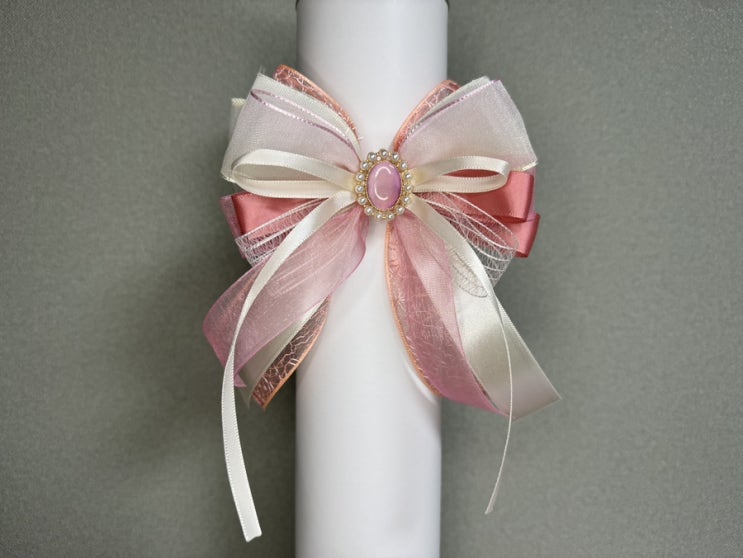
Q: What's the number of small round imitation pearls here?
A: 15